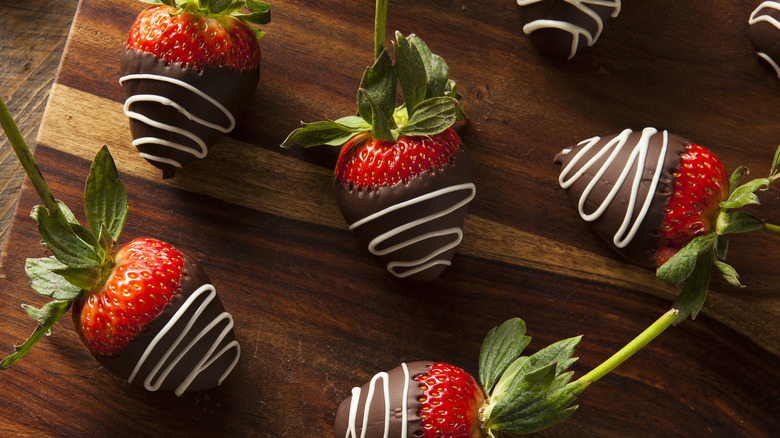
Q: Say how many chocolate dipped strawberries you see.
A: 7